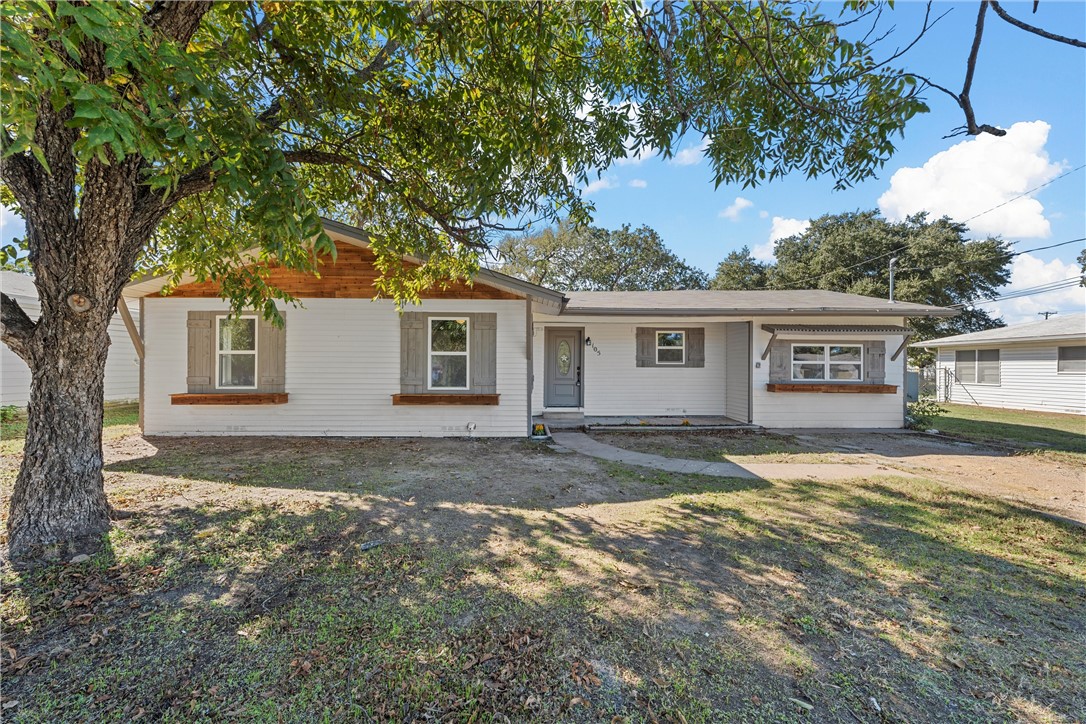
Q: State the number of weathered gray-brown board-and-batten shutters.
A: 8